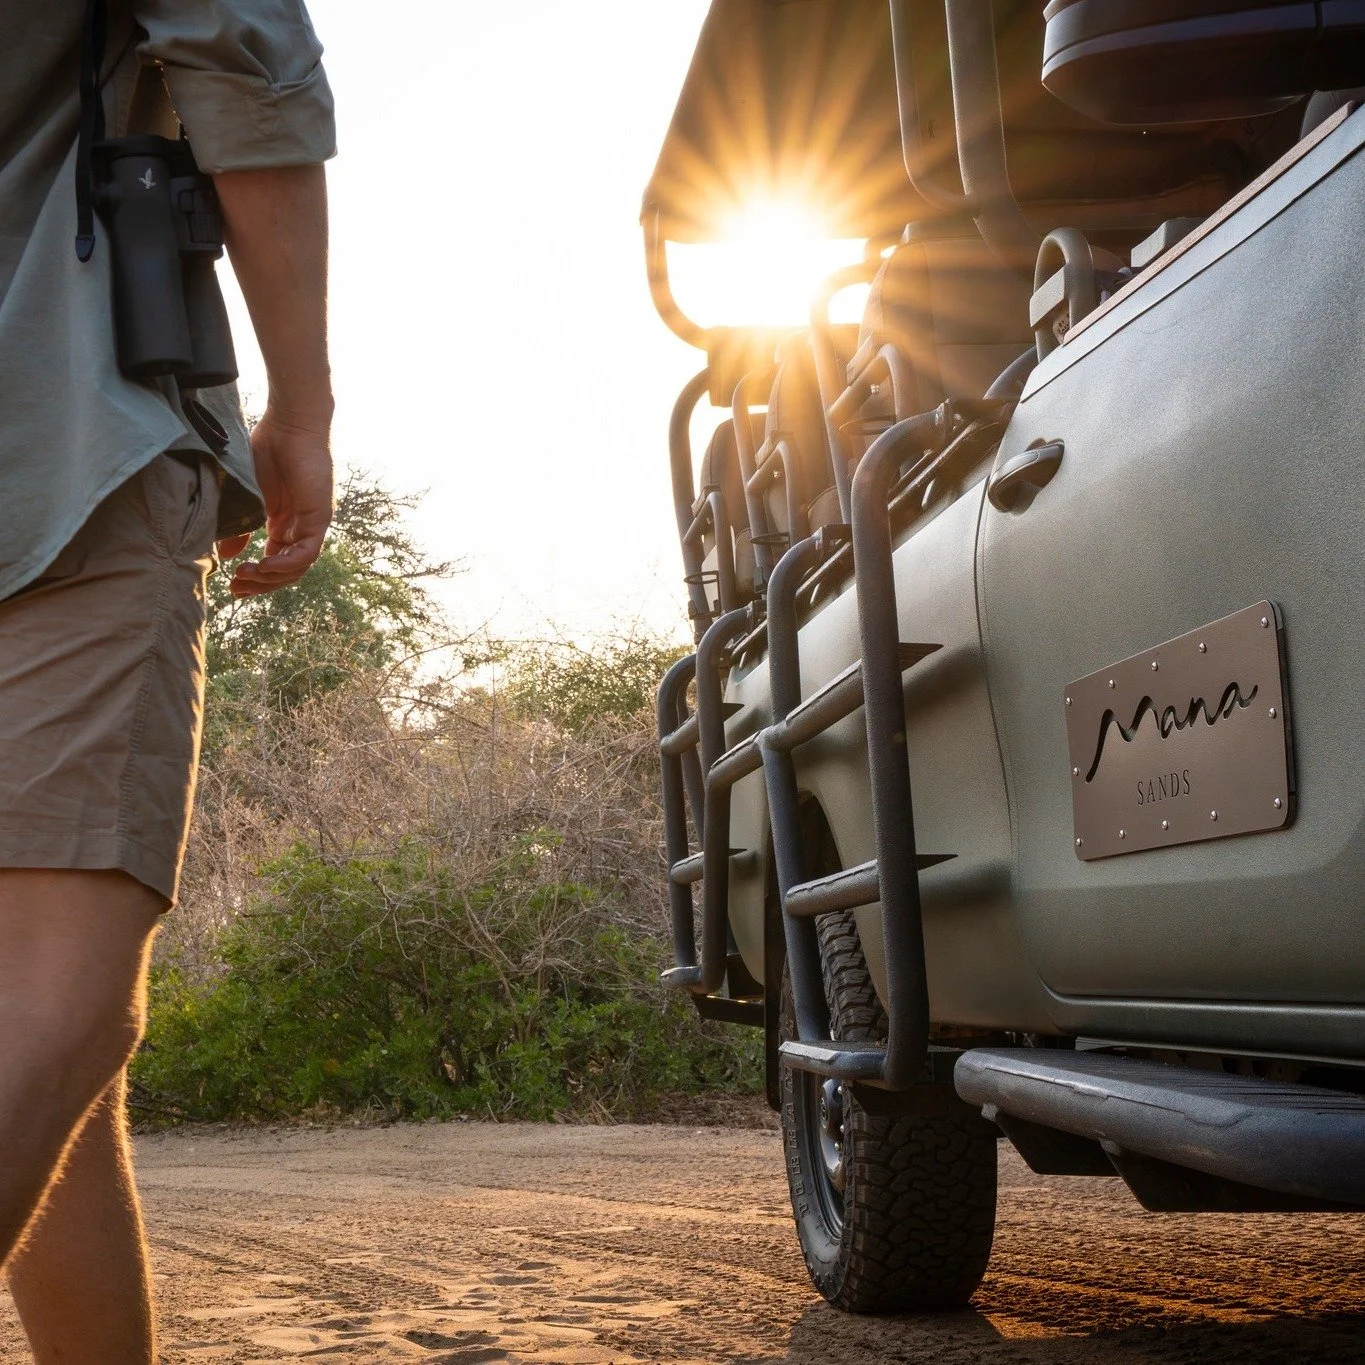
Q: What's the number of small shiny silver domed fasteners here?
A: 12